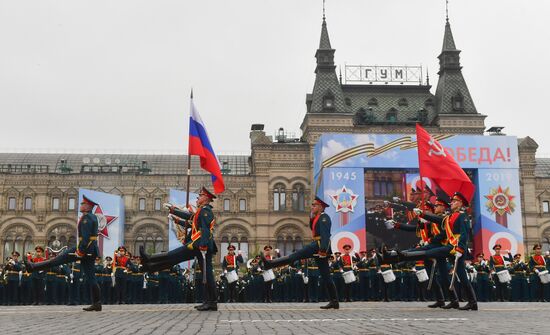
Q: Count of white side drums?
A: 7